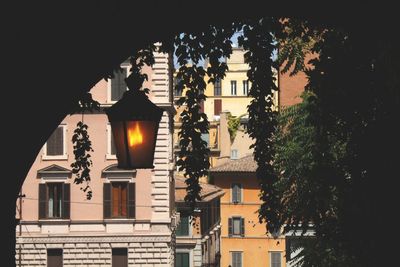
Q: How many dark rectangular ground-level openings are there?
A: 2